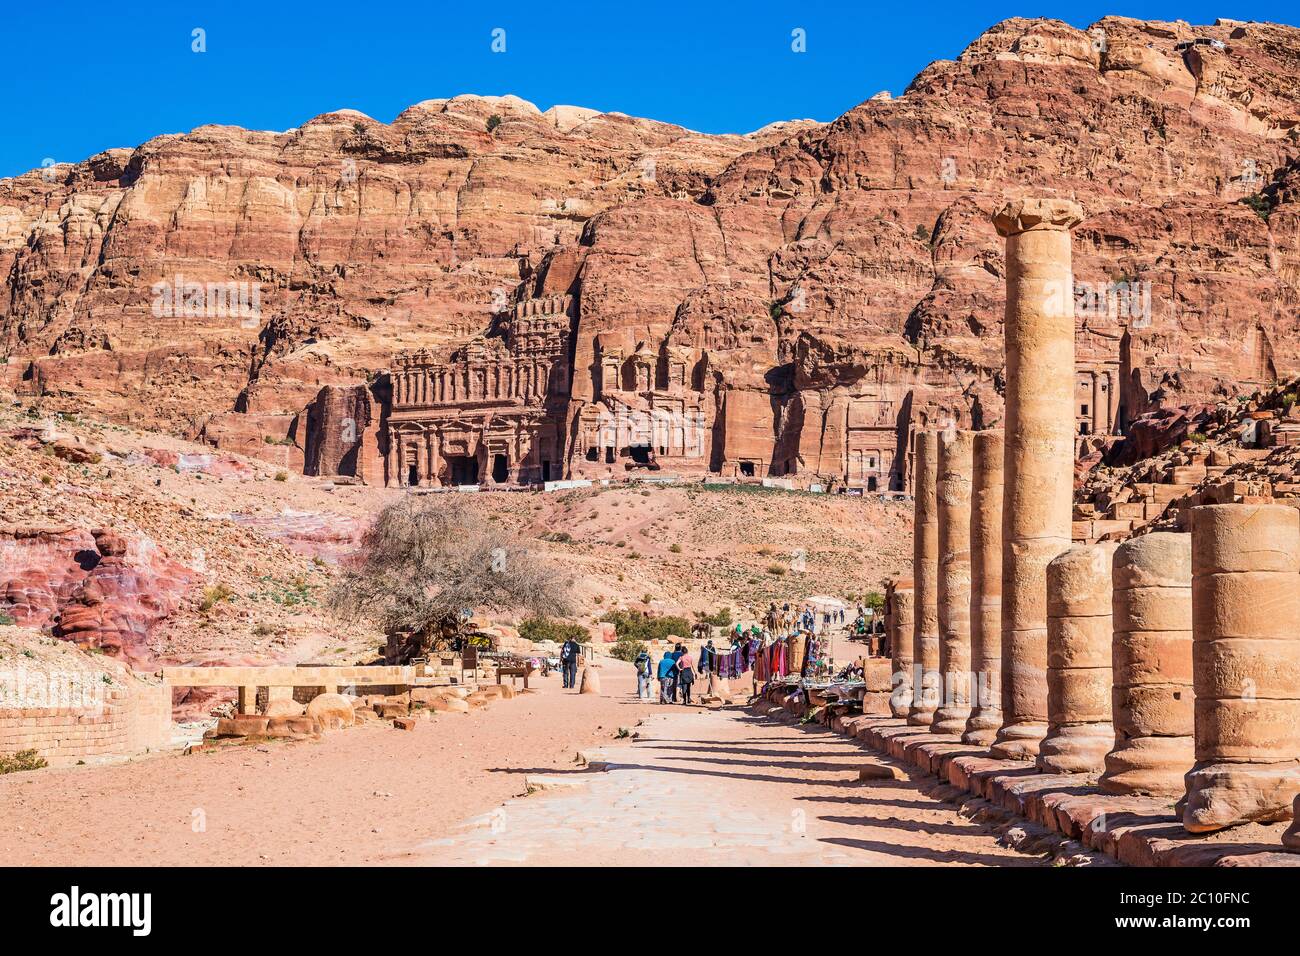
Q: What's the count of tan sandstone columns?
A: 8